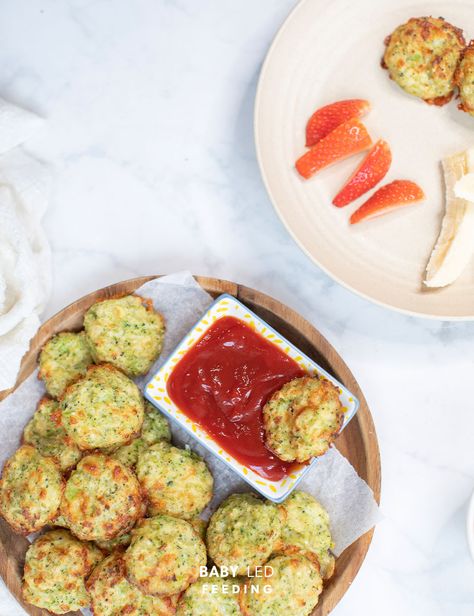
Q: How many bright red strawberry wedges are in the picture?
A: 4